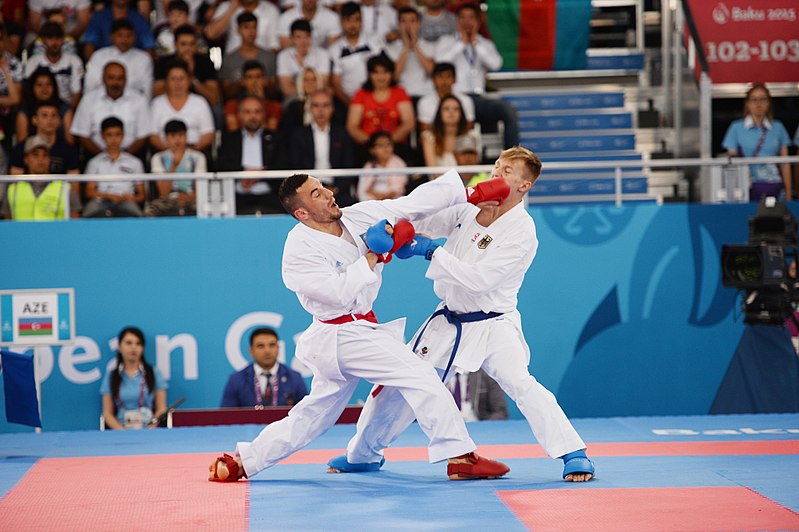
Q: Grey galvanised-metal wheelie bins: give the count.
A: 0